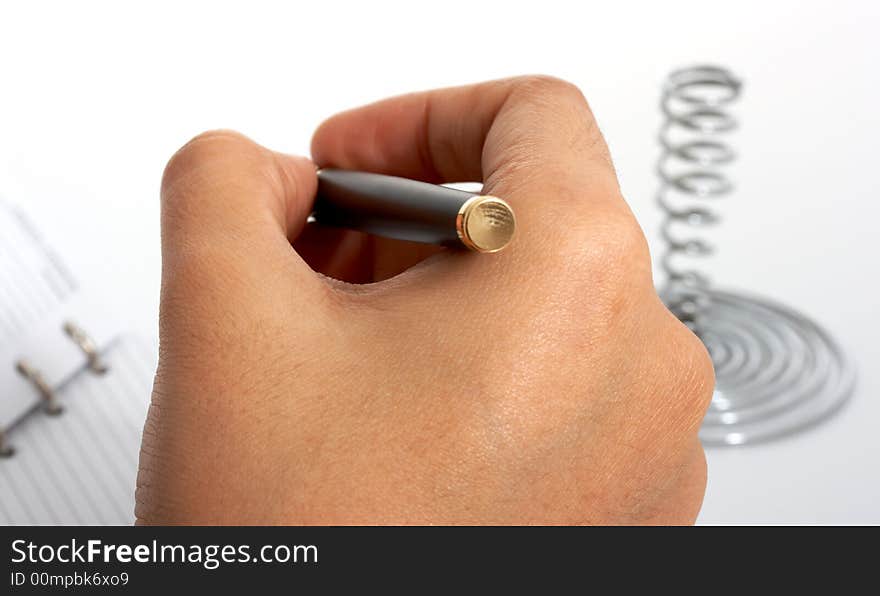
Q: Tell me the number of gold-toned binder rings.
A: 3